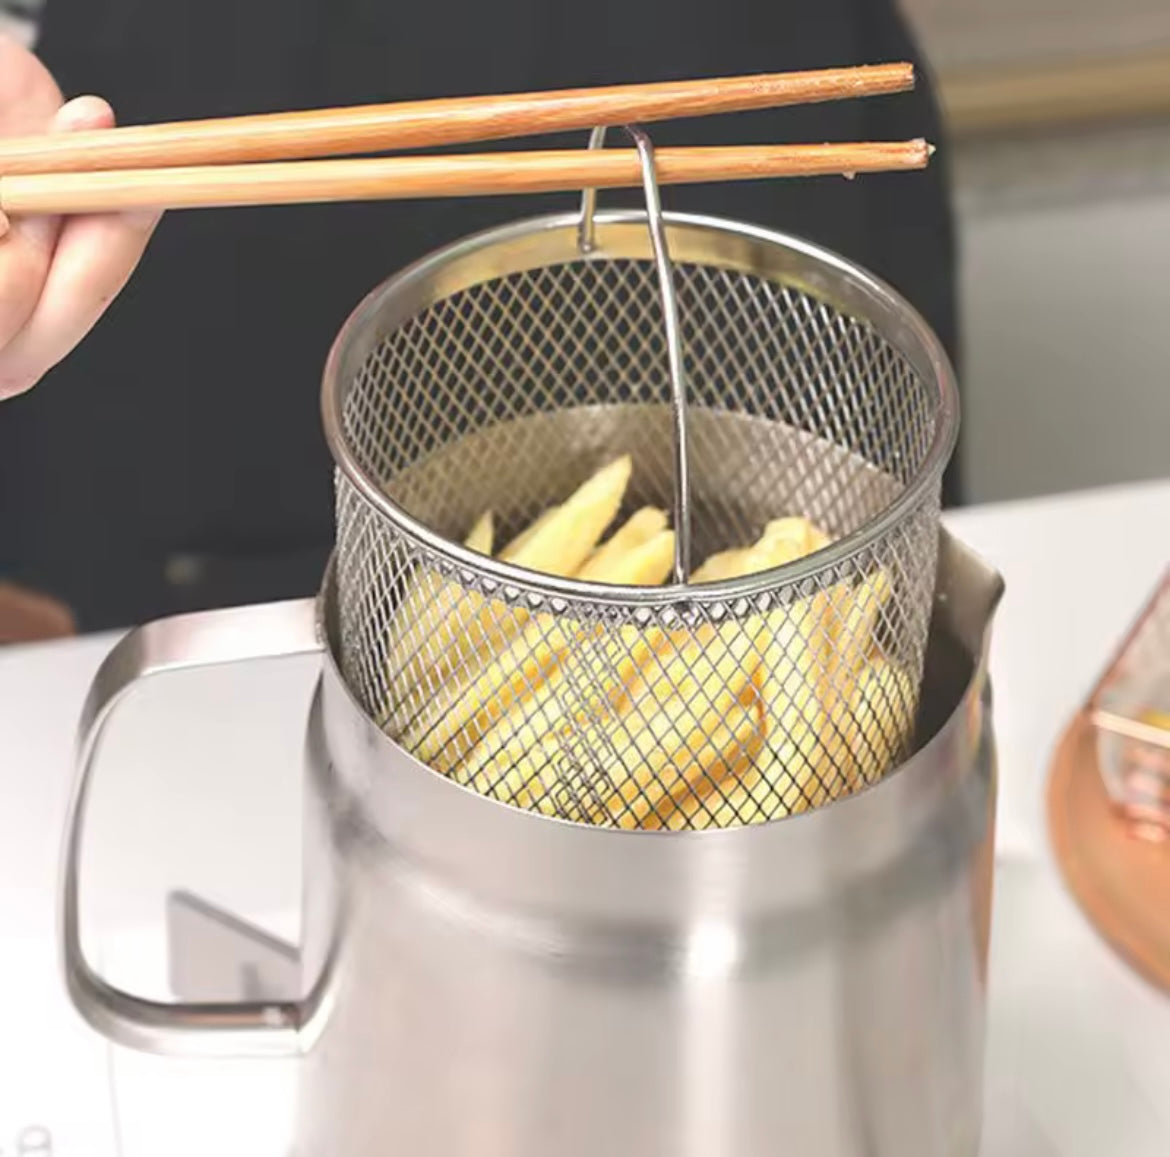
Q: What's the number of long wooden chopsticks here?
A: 2